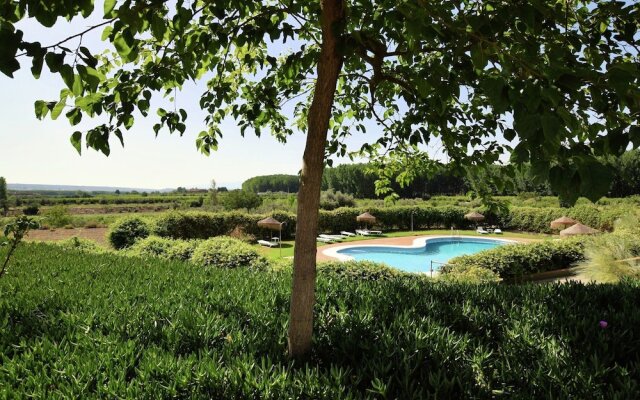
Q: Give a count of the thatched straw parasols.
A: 5